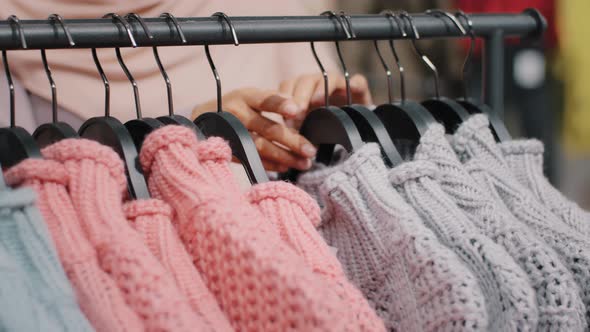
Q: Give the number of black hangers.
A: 12